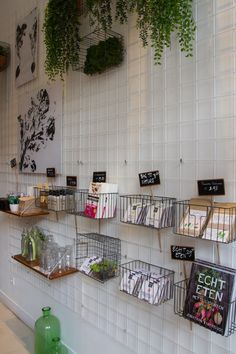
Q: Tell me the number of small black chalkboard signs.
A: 7